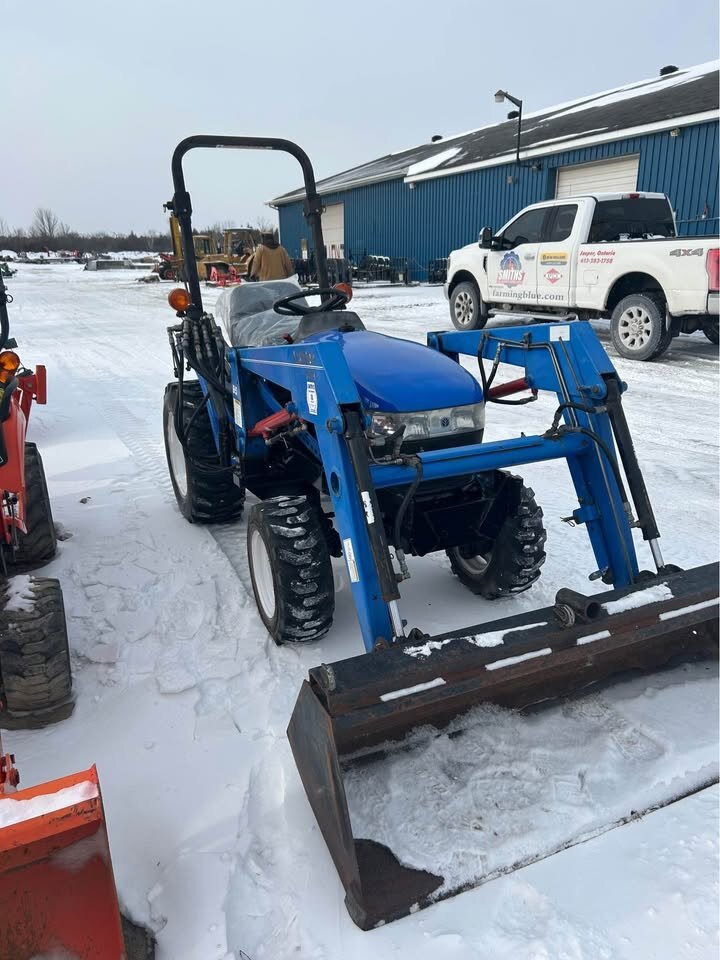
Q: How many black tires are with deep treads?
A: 5